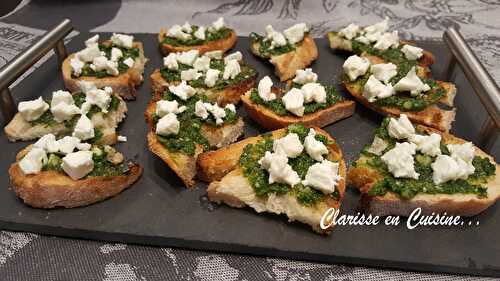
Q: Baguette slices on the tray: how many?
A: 12